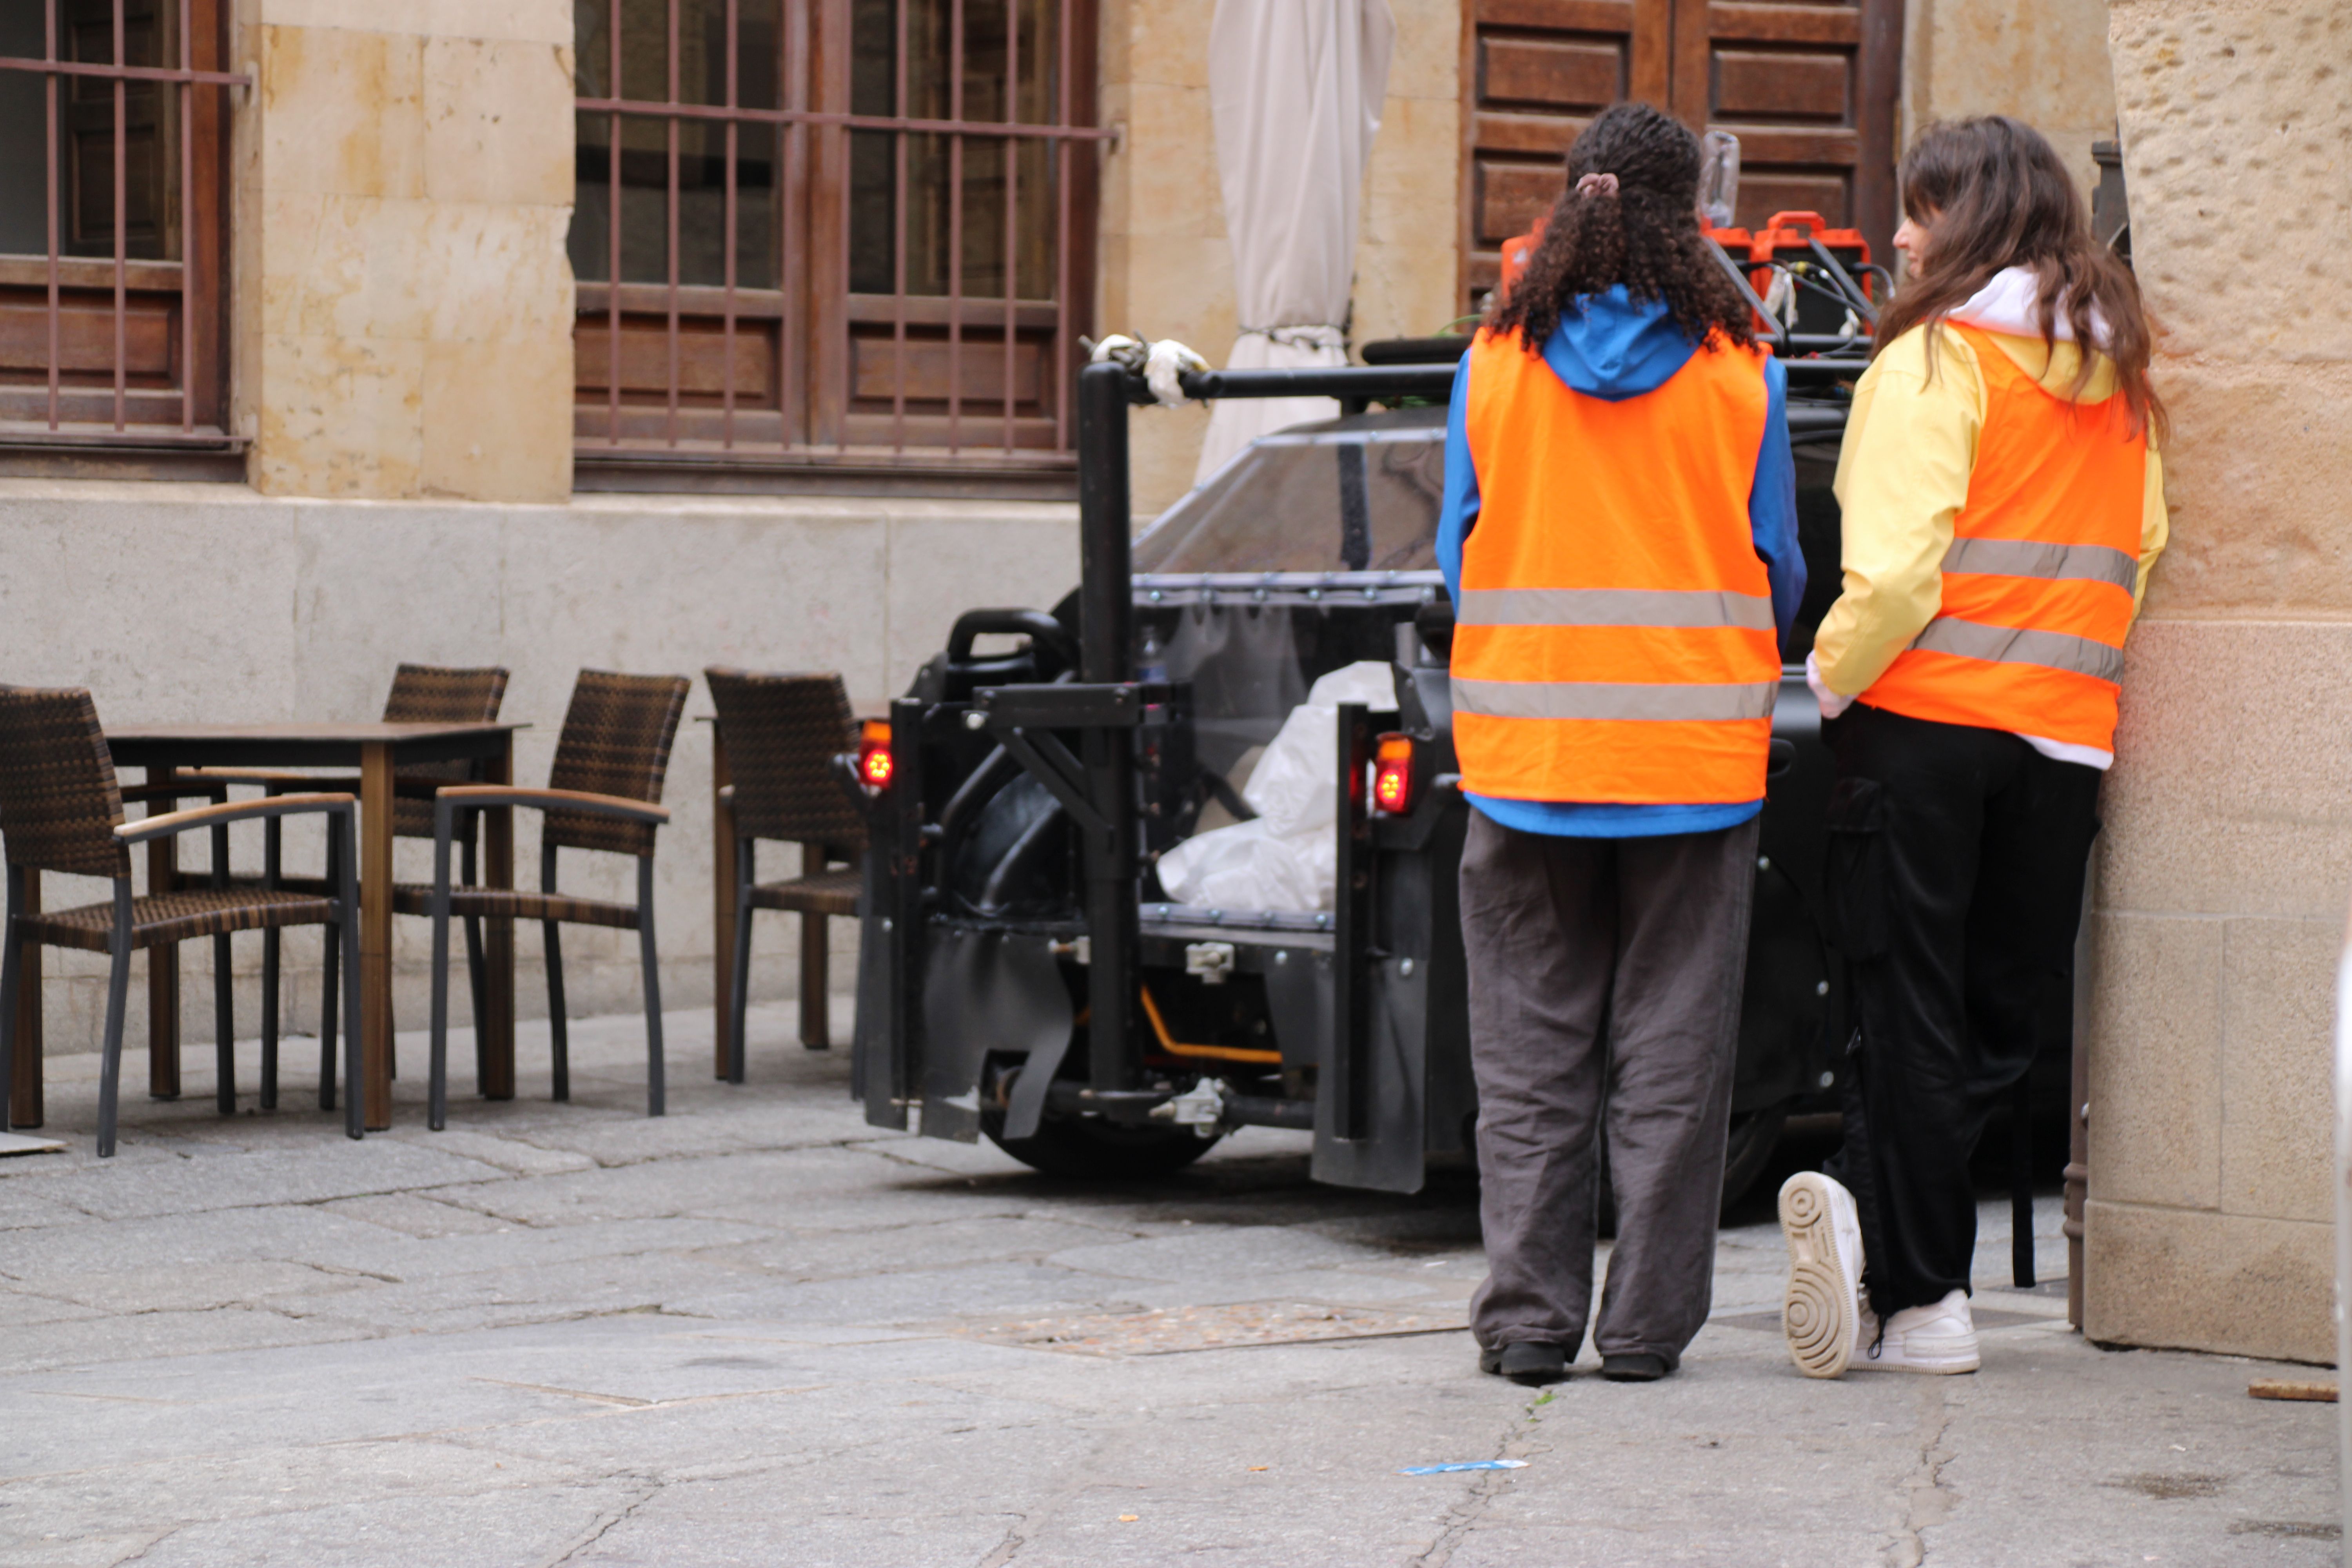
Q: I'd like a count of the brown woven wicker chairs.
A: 4